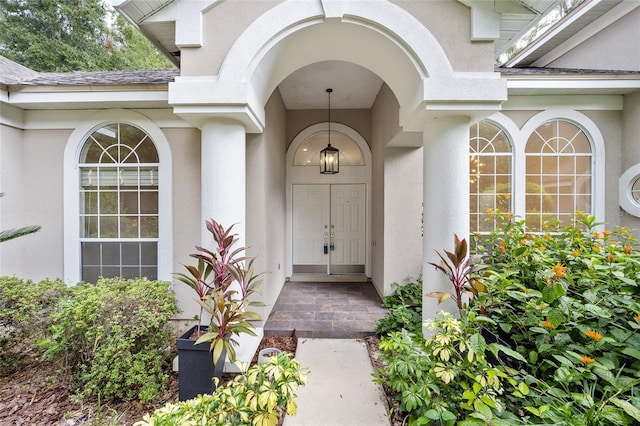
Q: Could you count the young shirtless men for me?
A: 0